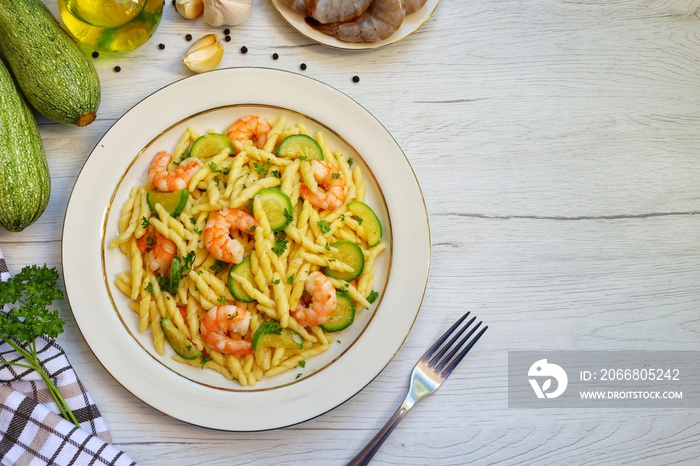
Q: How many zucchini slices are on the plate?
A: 11